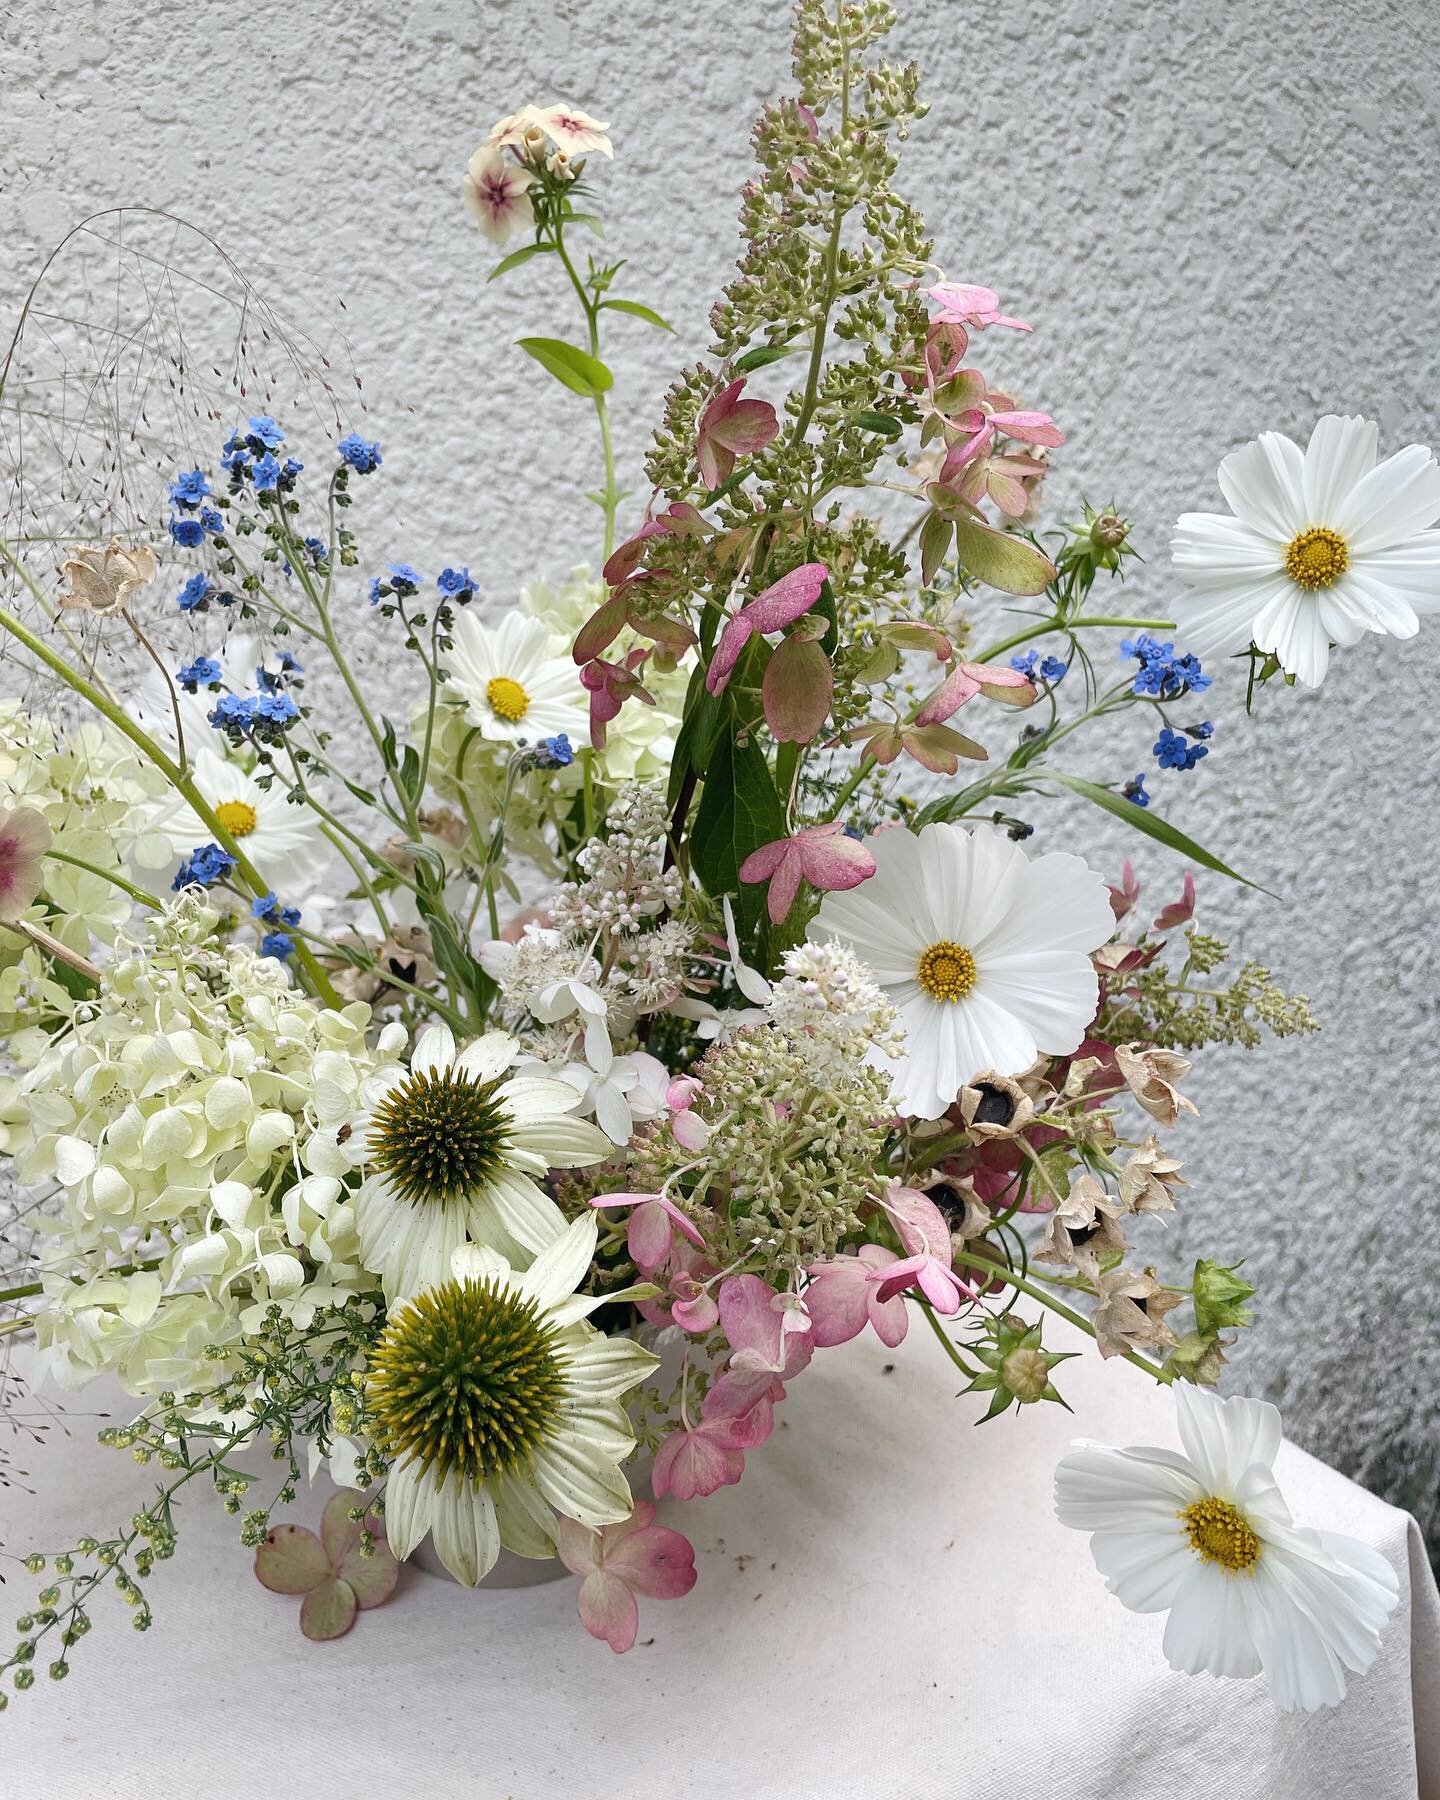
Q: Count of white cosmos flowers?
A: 5